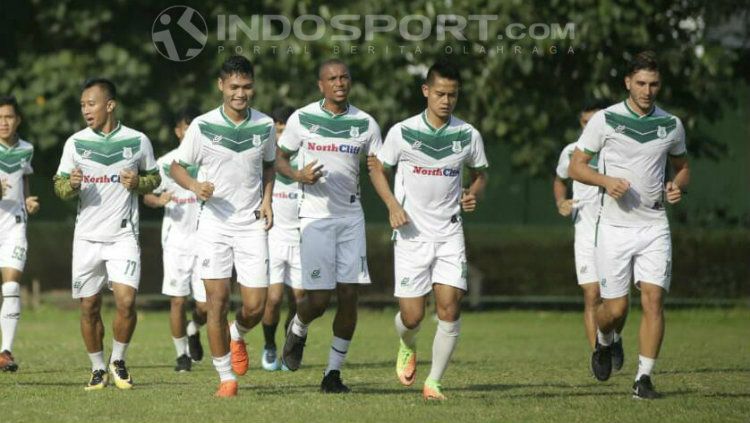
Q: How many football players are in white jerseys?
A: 9